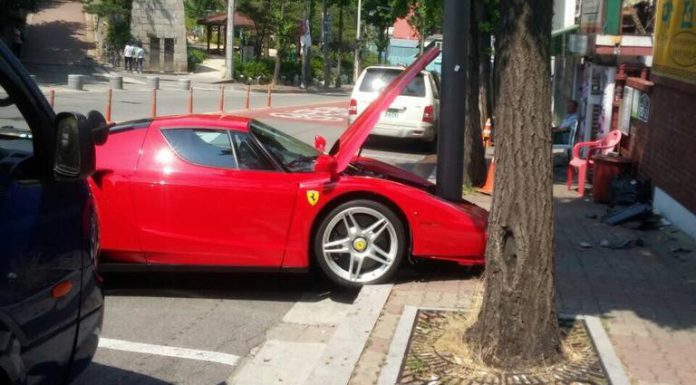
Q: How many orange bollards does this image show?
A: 7